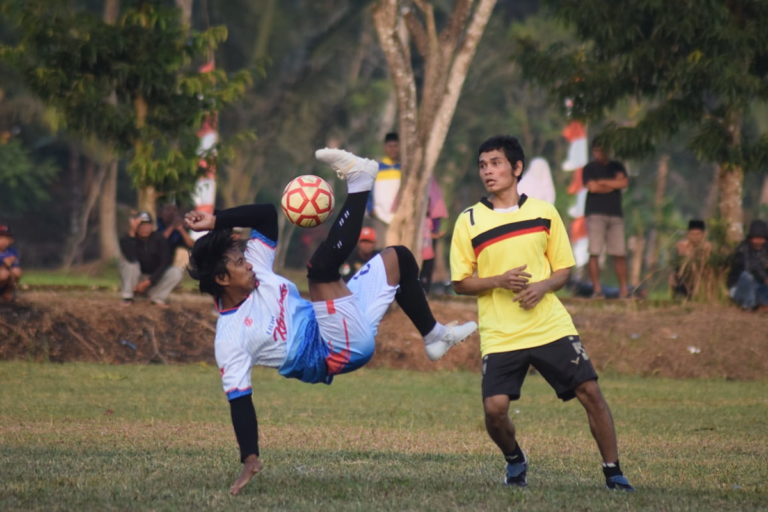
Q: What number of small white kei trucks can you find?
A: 0